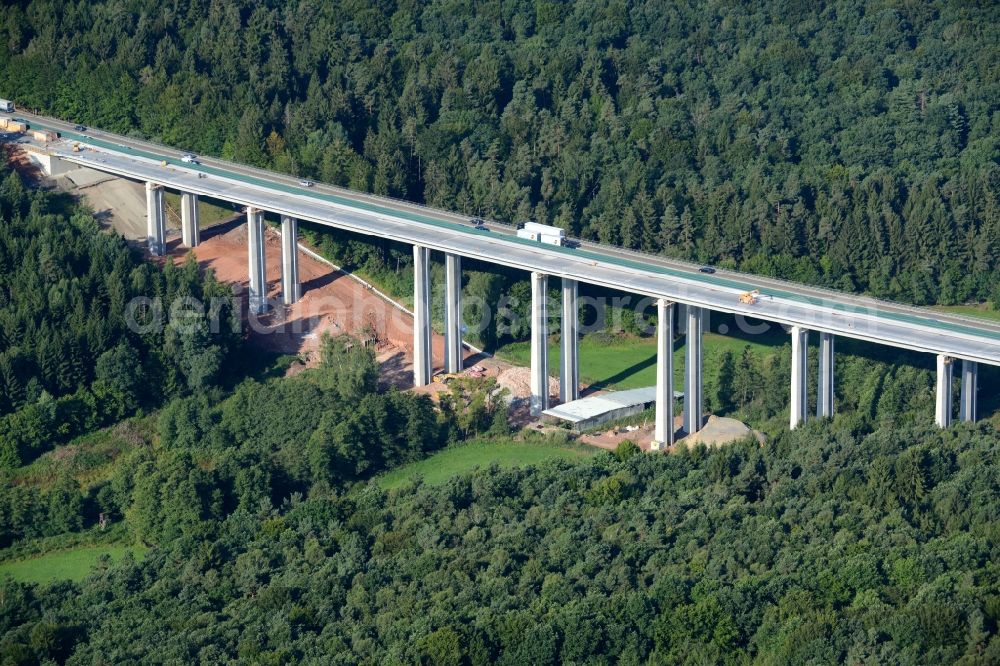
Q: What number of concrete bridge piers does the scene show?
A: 14